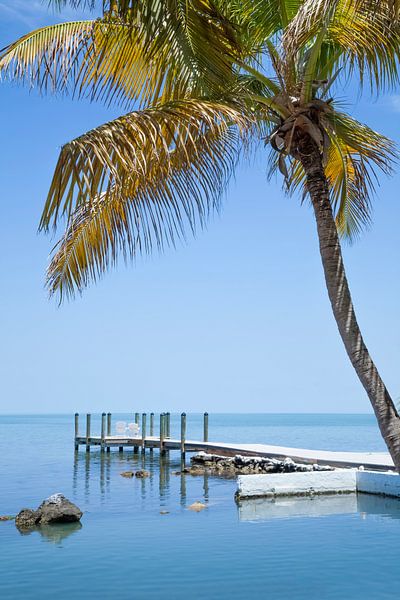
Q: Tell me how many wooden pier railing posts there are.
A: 12